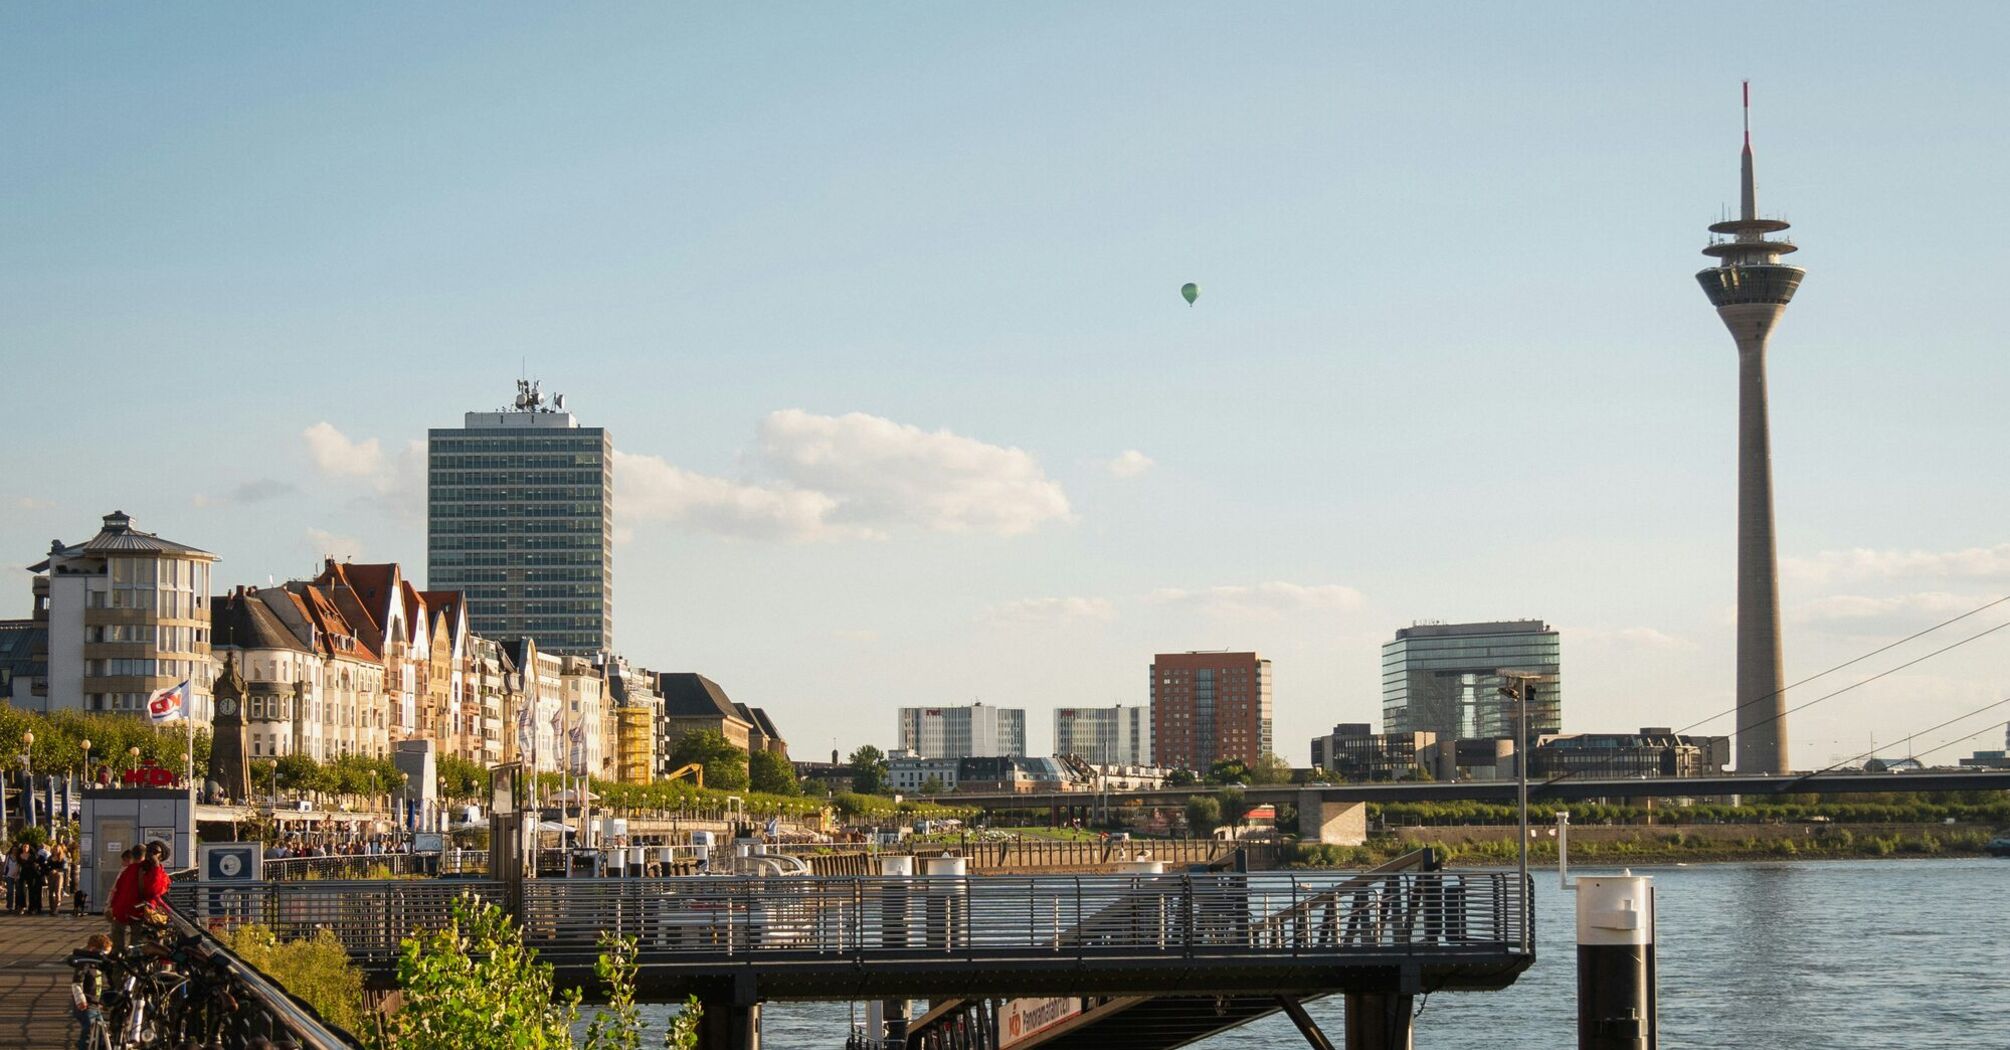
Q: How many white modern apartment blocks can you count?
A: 2